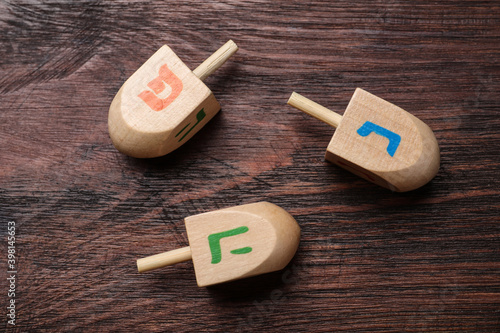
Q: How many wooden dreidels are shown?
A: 3